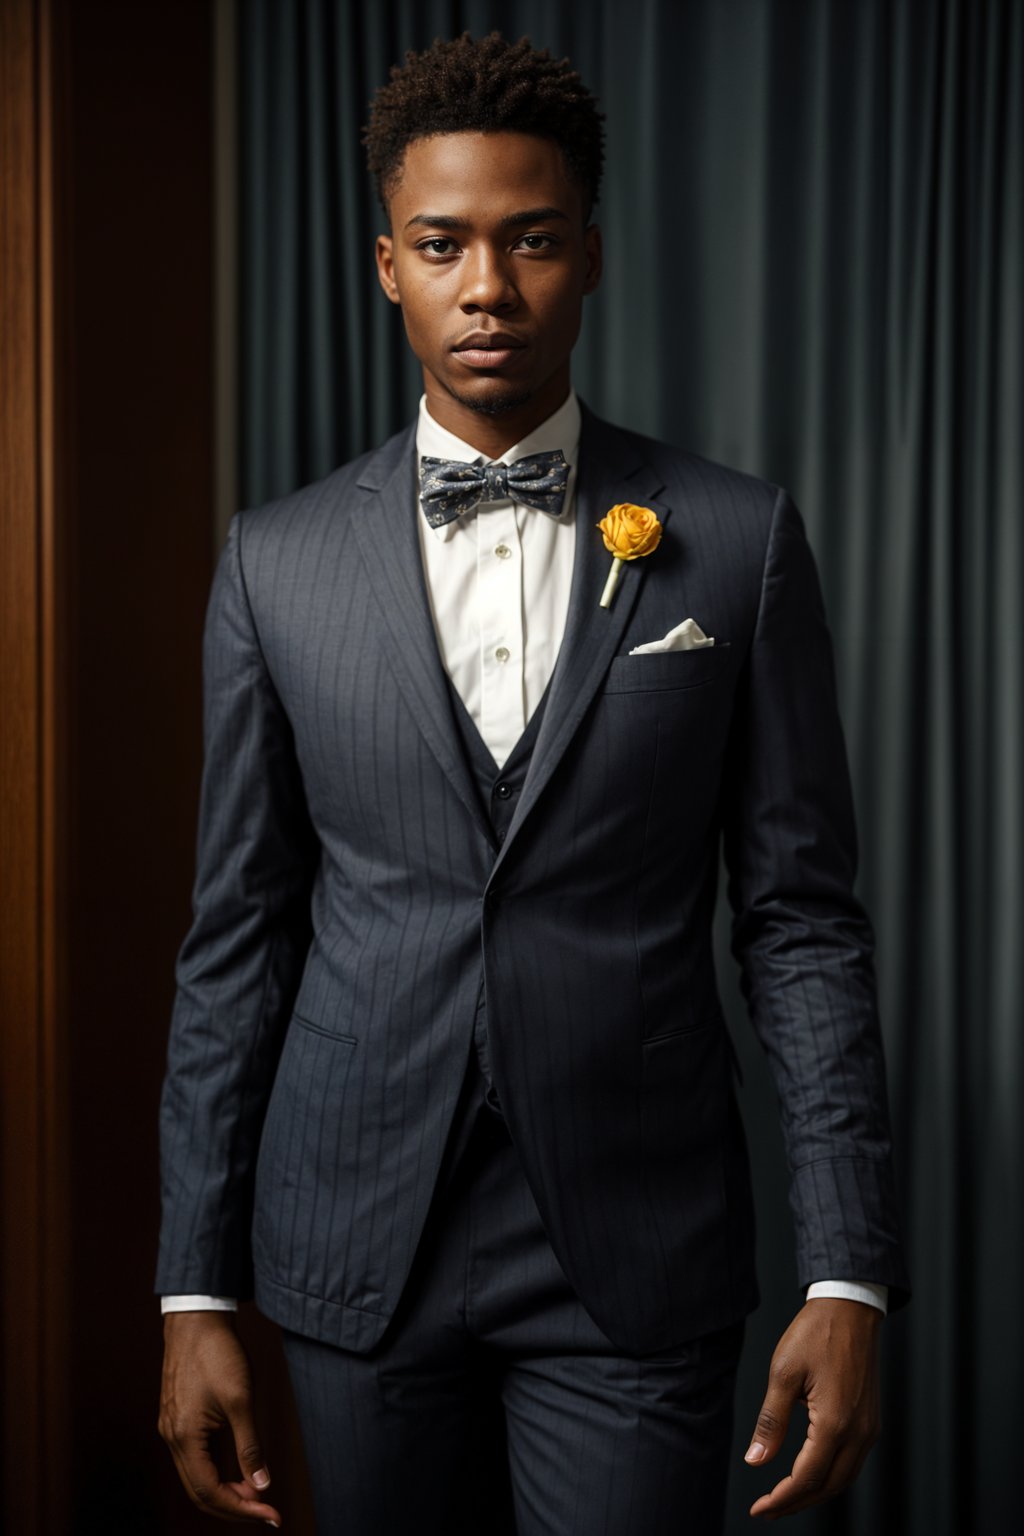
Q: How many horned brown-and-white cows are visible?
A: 0